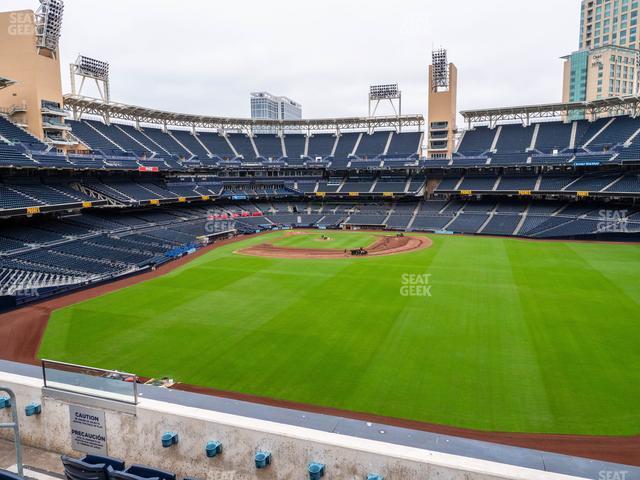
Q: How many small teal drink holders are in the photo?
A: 7